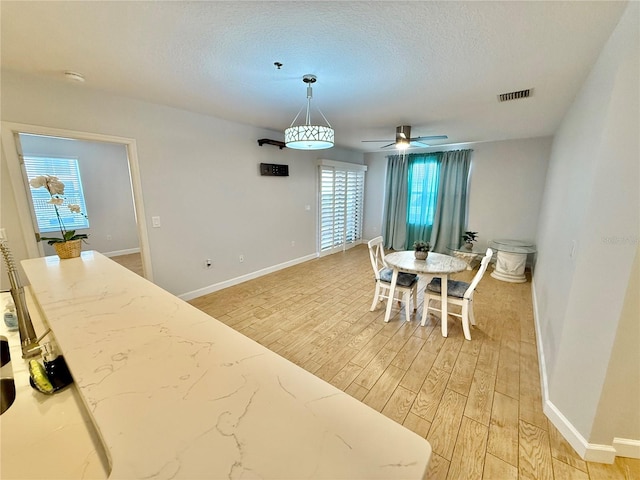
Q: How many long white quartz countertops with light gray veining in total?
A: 1